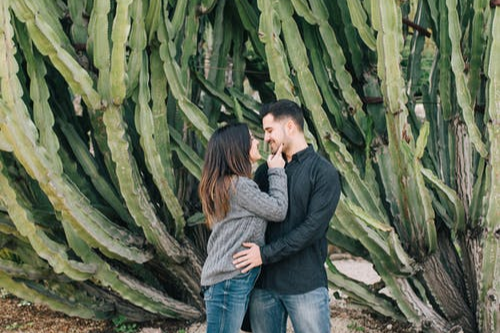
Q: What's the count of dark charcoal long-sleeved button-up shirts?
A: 1